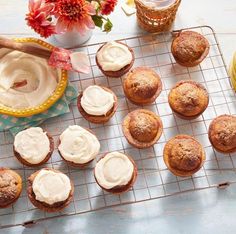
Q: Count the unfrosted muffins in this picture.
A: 7